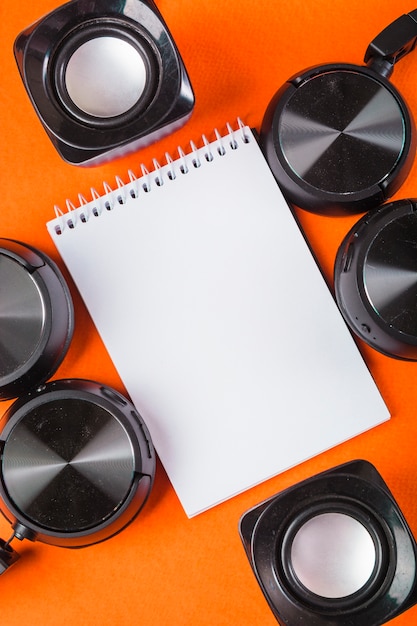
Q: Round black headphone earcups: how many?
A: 4